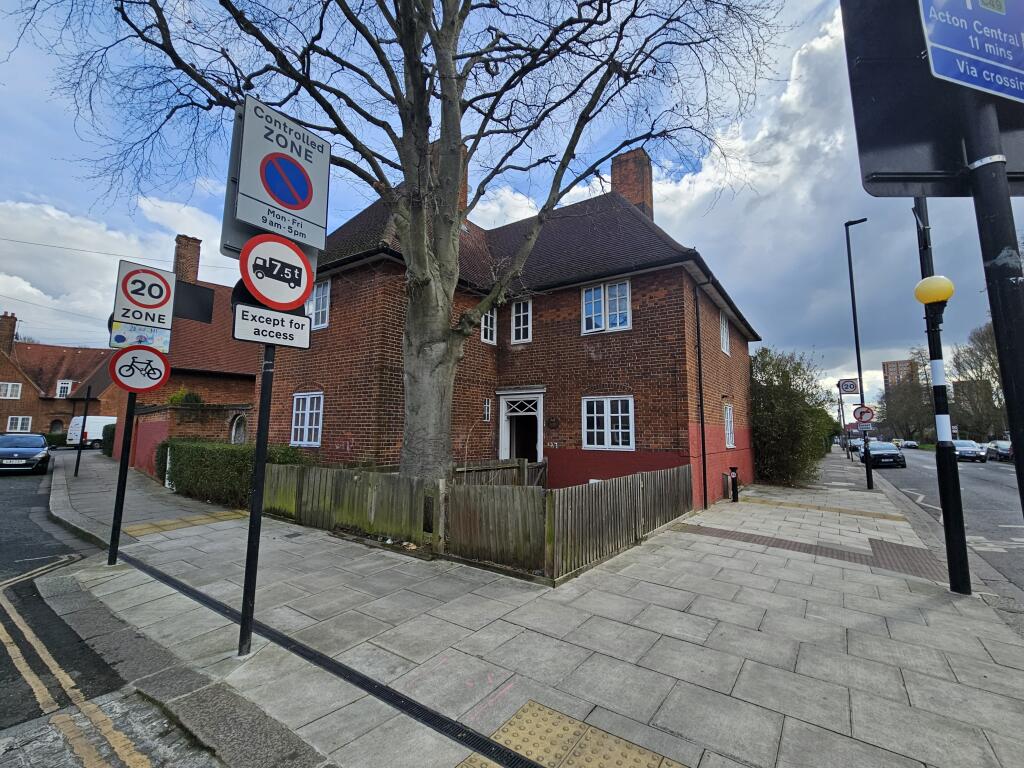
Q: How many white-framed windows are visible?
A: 12